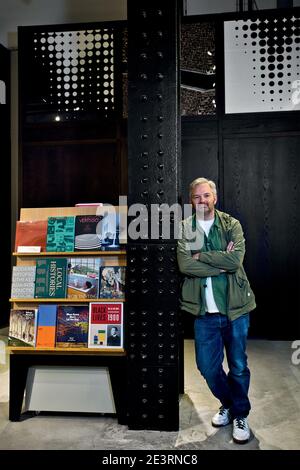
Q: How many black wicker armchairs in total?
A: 0